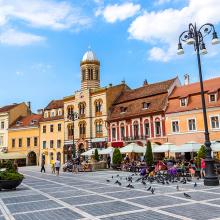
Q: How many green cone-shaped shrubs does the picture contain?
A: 4